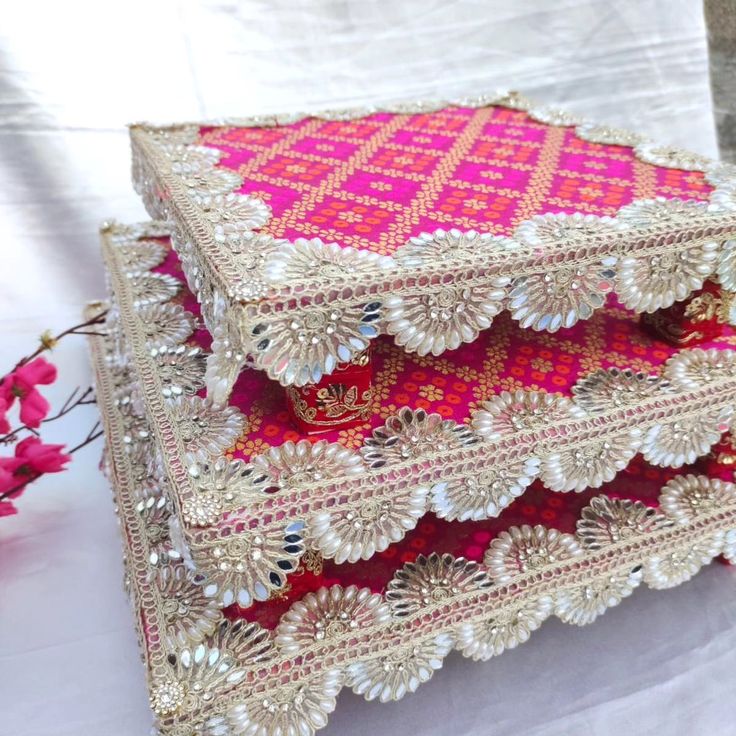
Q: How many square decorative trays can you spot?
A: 3